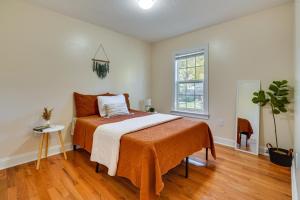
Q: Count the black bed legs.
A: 4